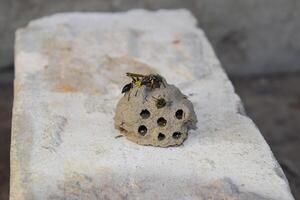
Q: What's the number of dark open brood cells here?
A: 7